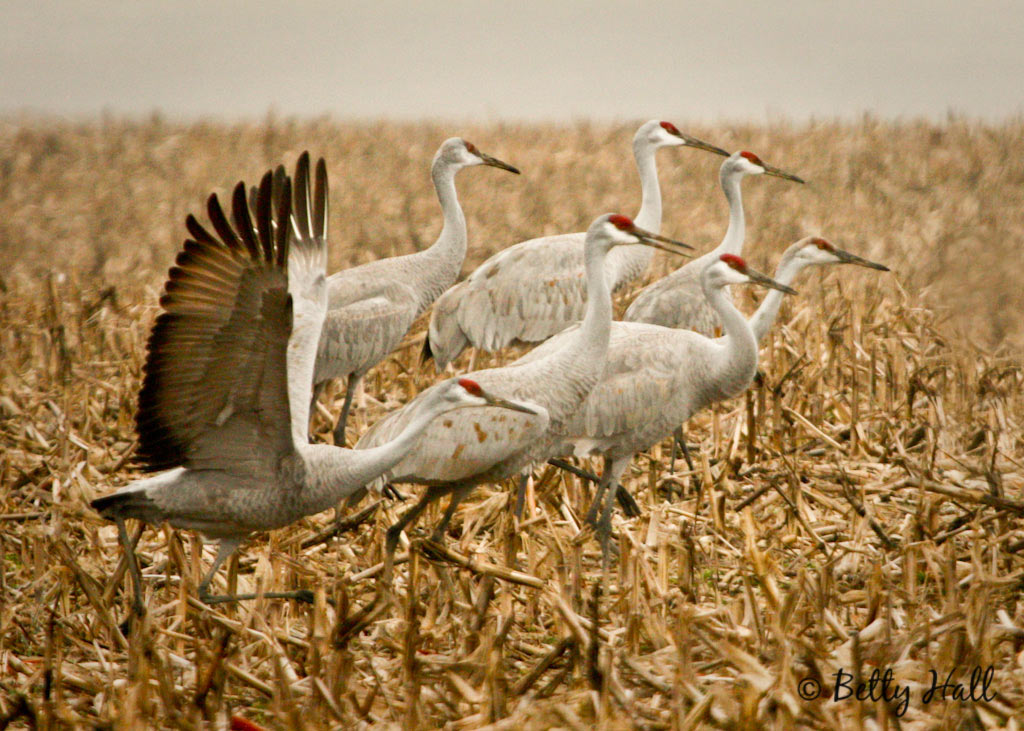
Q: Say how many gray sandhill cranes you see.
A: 7